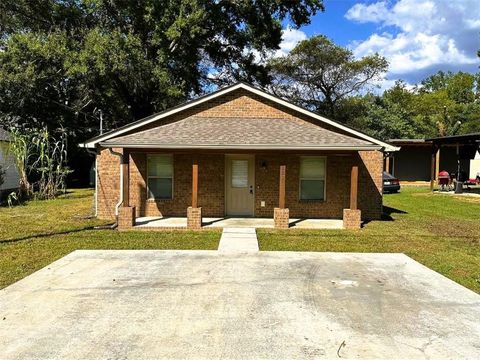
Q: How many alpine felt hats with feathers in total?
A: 0